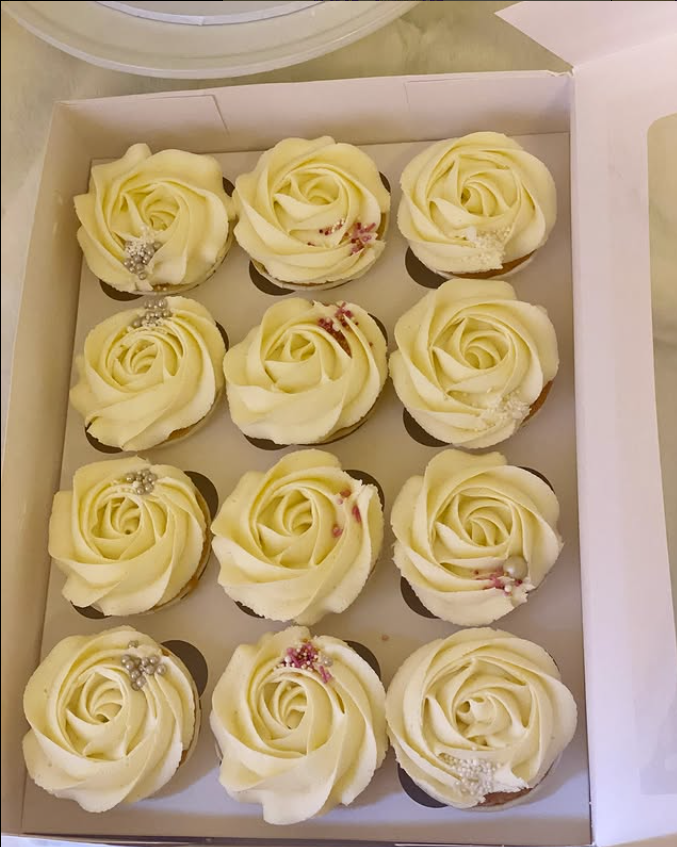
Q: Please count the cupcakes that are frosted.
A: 12